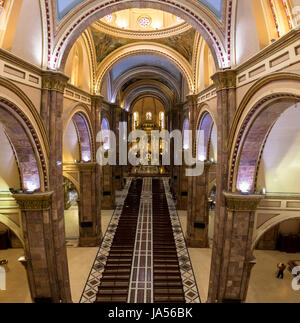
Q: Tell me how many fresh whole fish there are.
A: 0